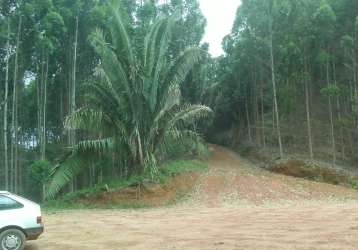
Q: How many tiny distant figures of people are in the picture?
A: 0